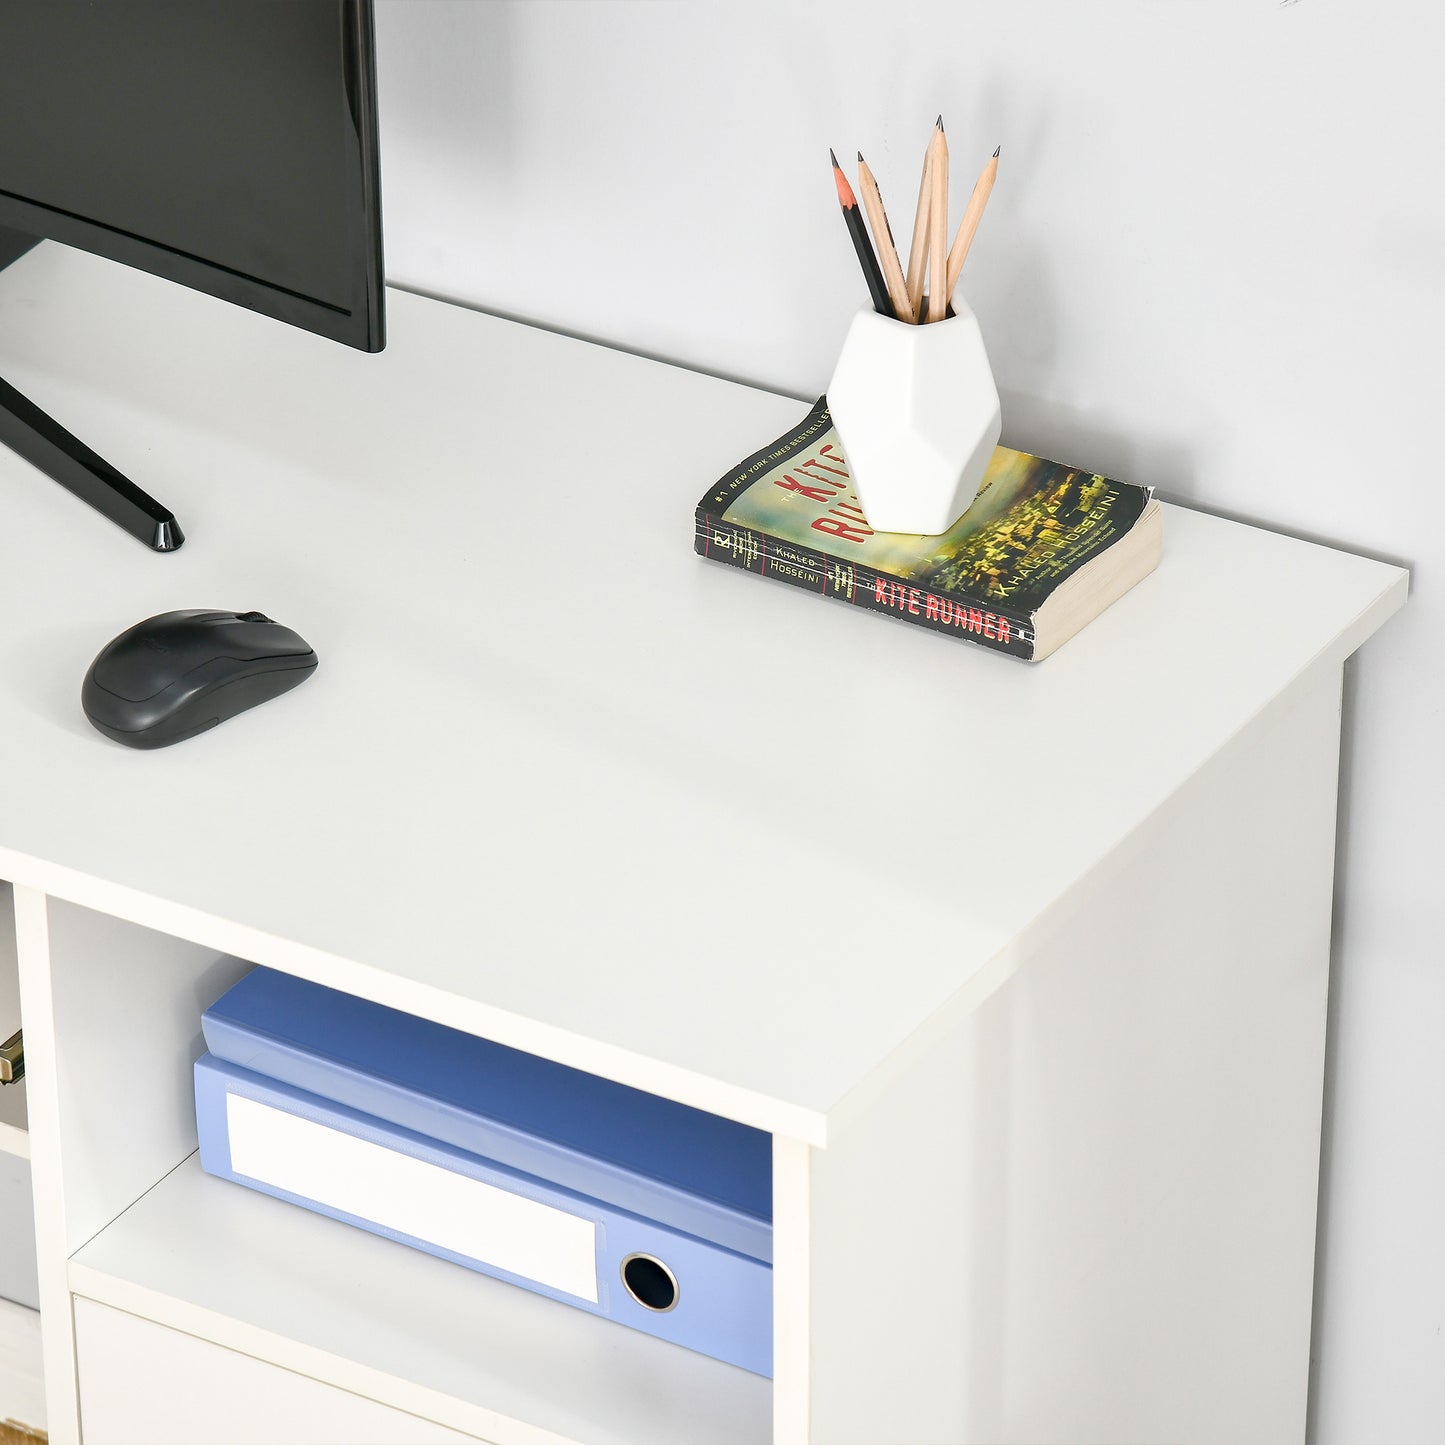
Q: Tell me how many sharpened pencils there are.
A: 5